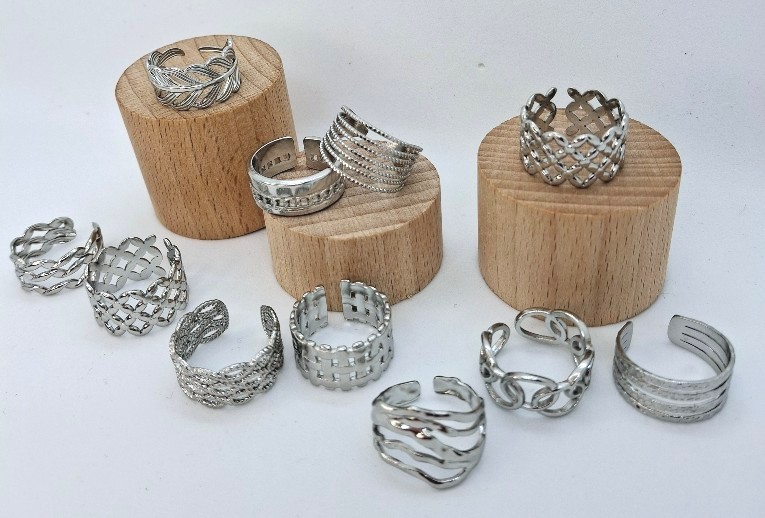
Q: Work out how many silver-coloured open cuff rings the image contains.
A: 11